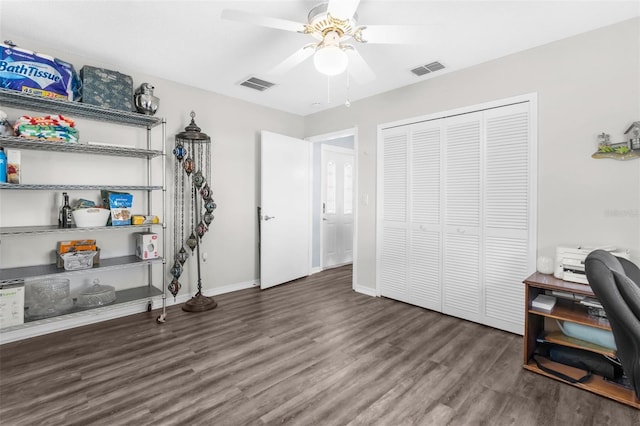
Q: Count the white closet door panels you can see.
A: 4